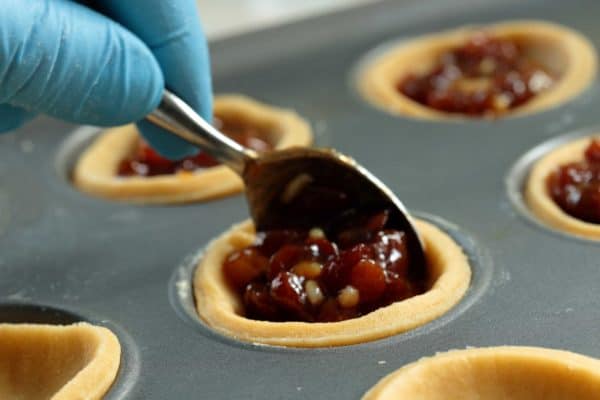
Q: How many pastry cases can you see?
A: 6